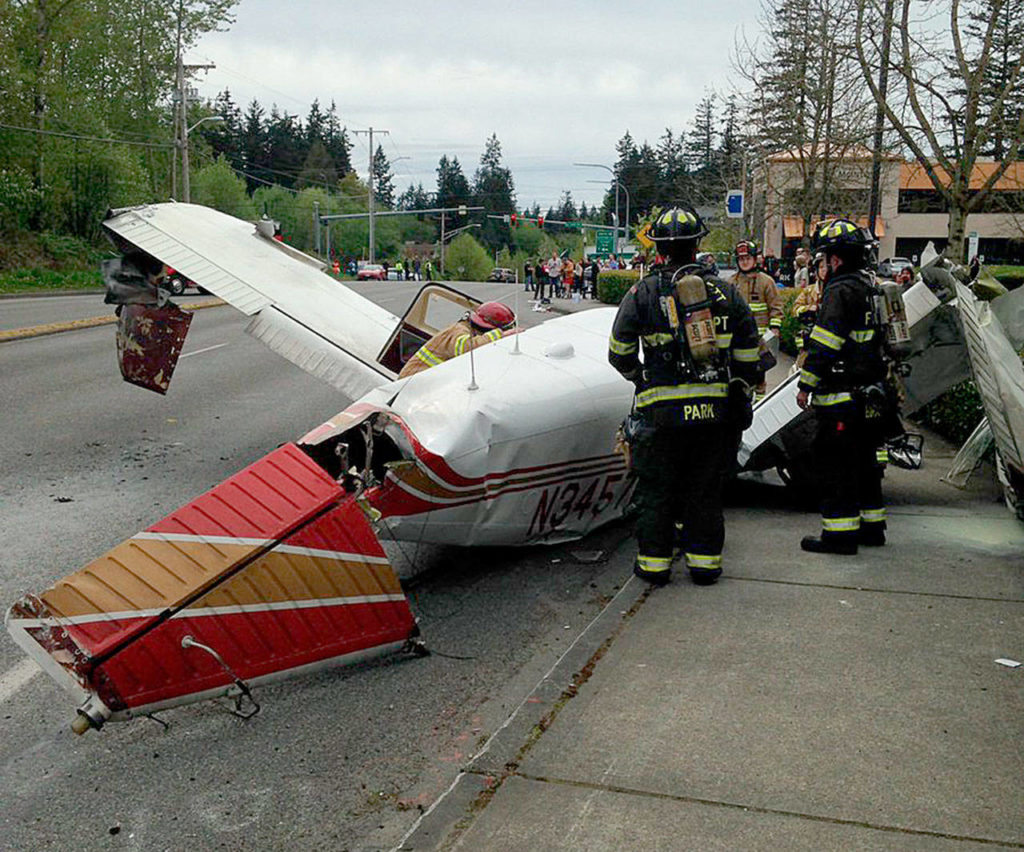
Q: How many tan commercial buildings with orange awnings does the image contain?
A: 1